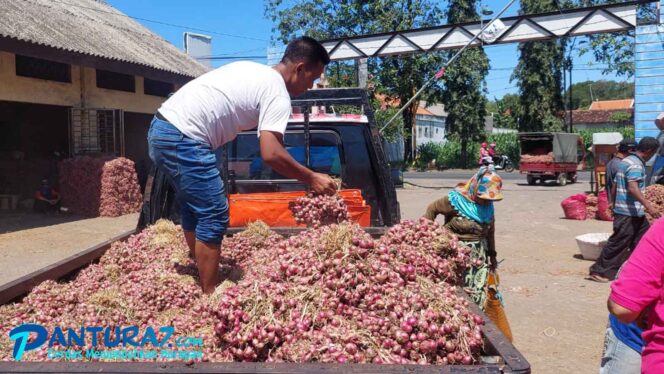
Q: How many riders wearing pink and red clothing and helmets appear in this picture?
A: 2